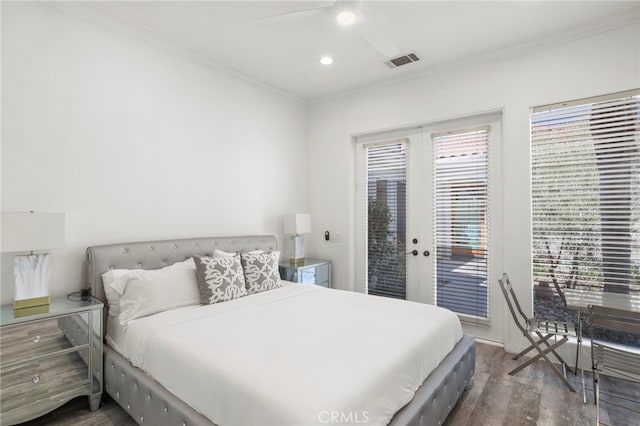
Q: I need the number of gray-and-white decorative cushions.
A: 2